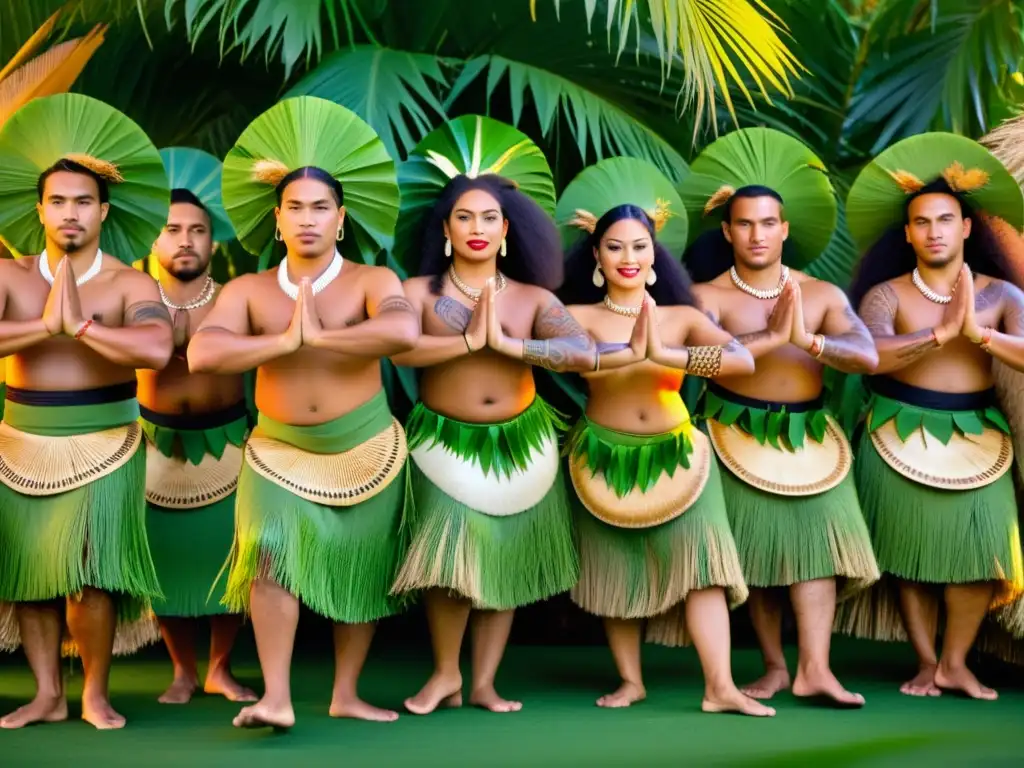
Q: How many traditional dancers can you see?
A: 7